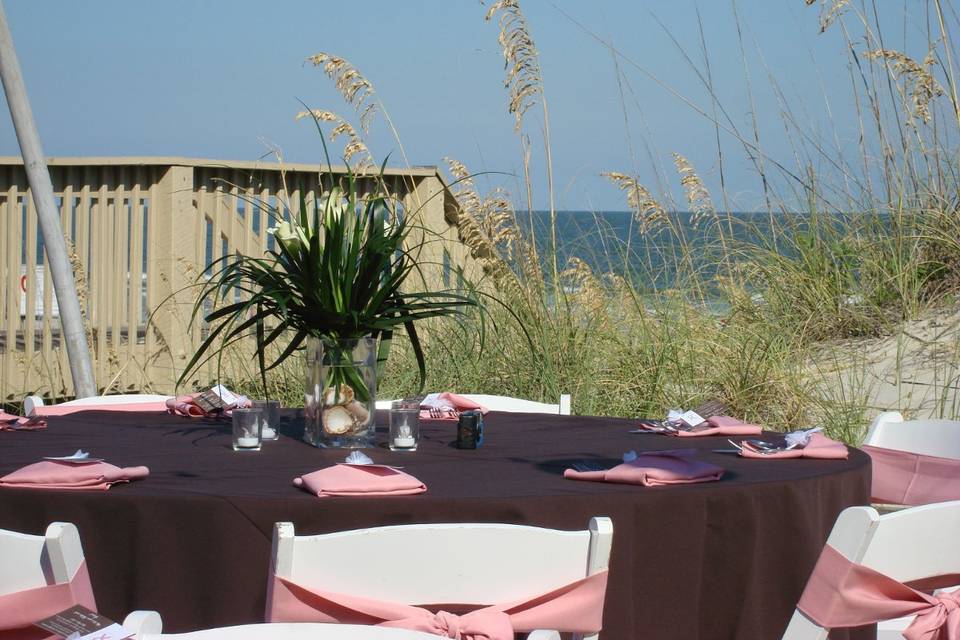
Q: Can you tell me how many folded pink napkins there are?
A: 8